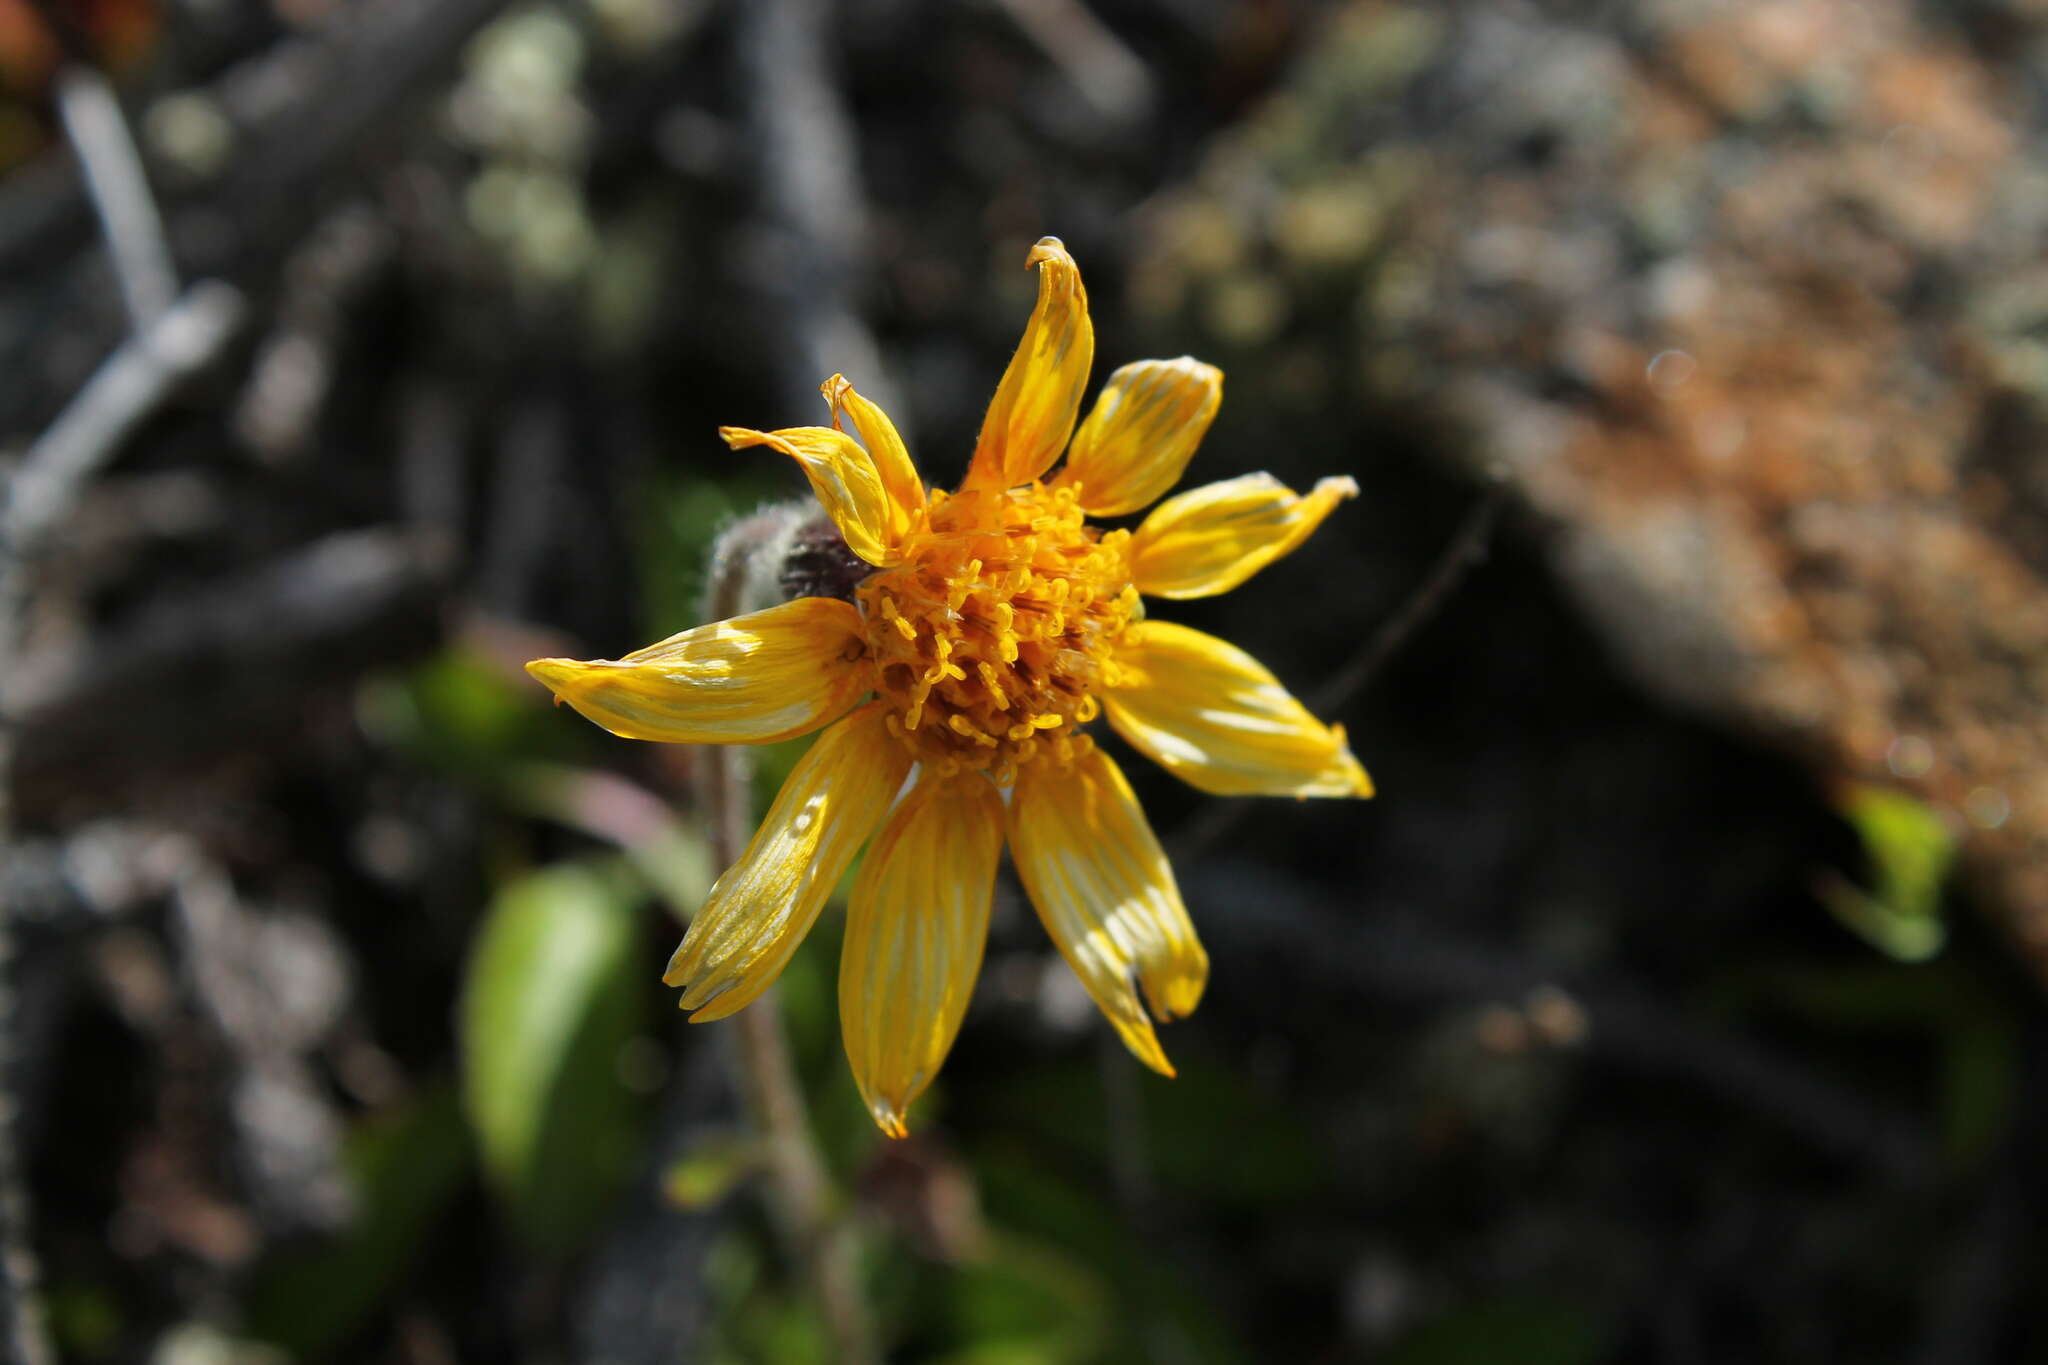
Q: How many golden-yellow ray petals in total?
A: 10